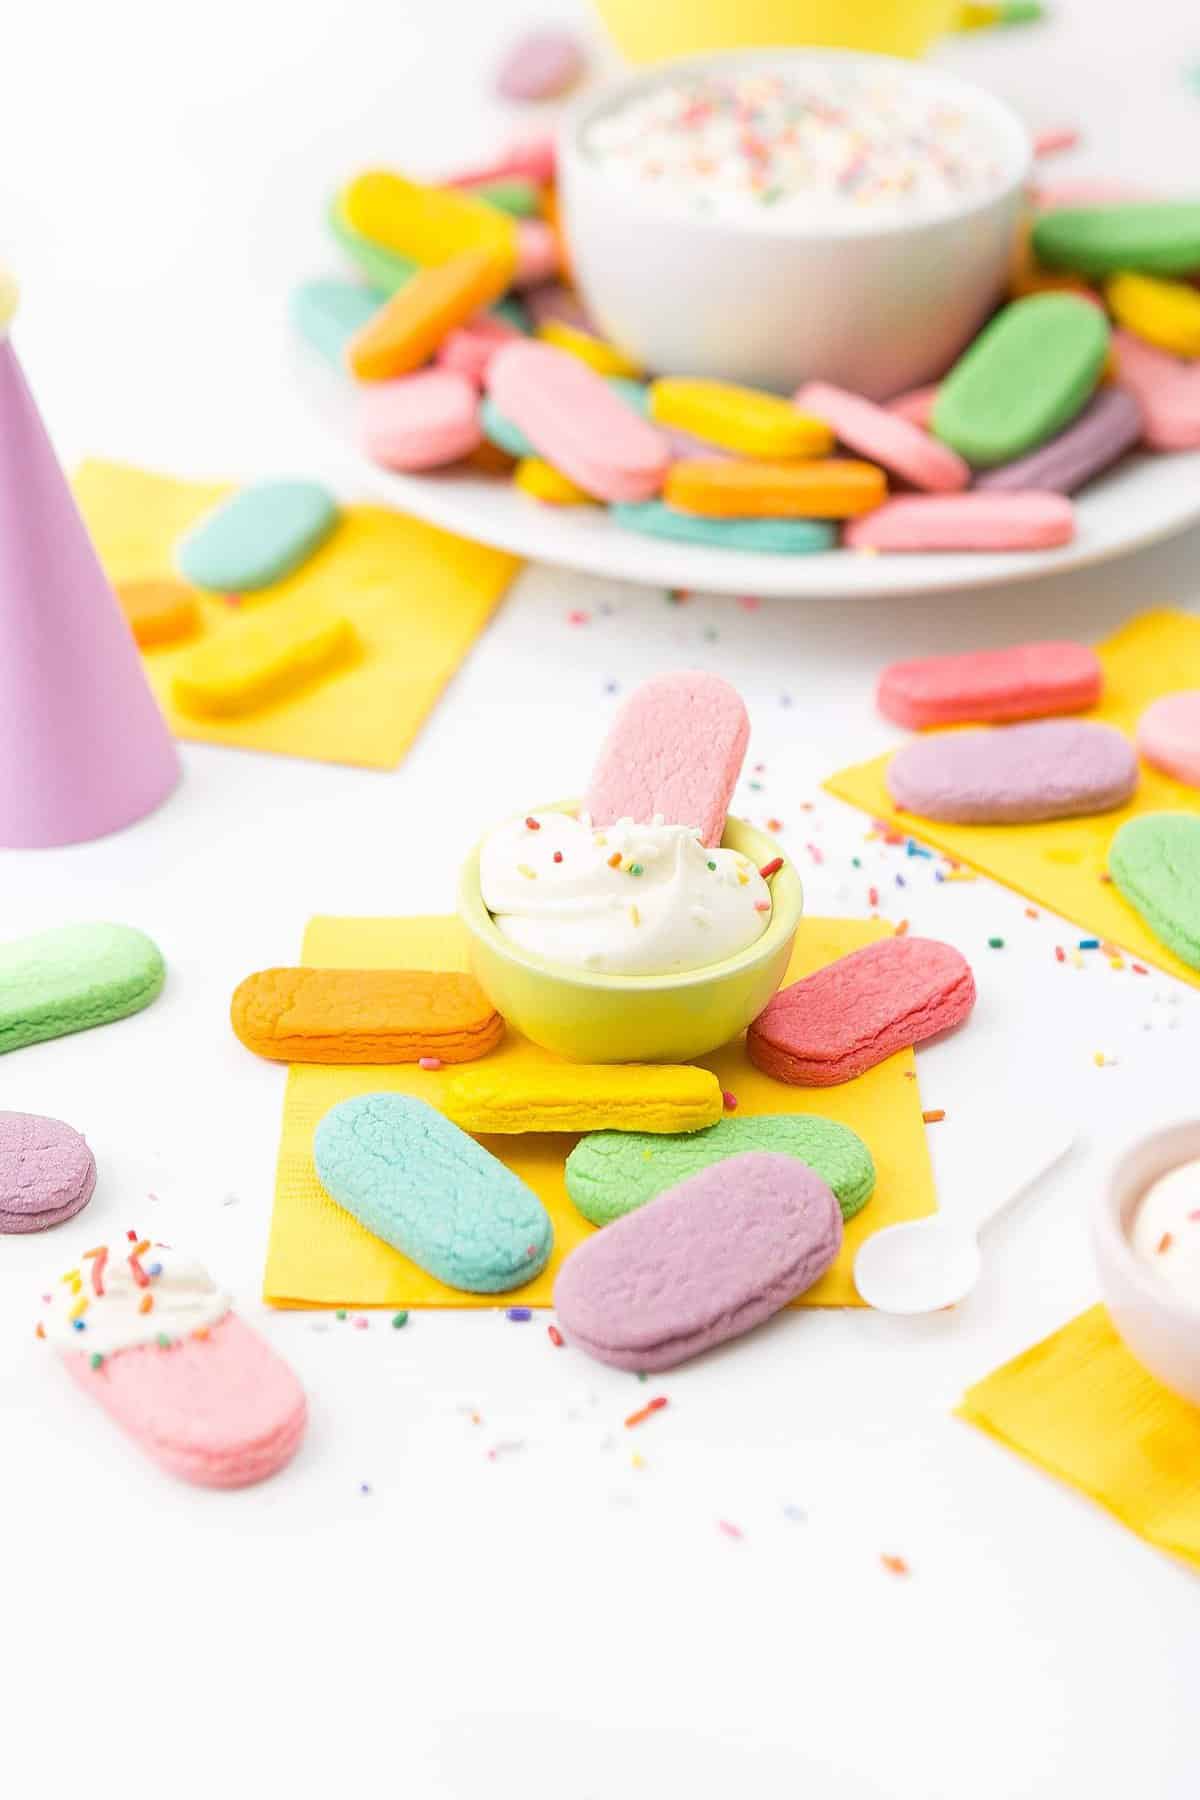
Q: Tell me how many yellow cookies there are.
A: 7